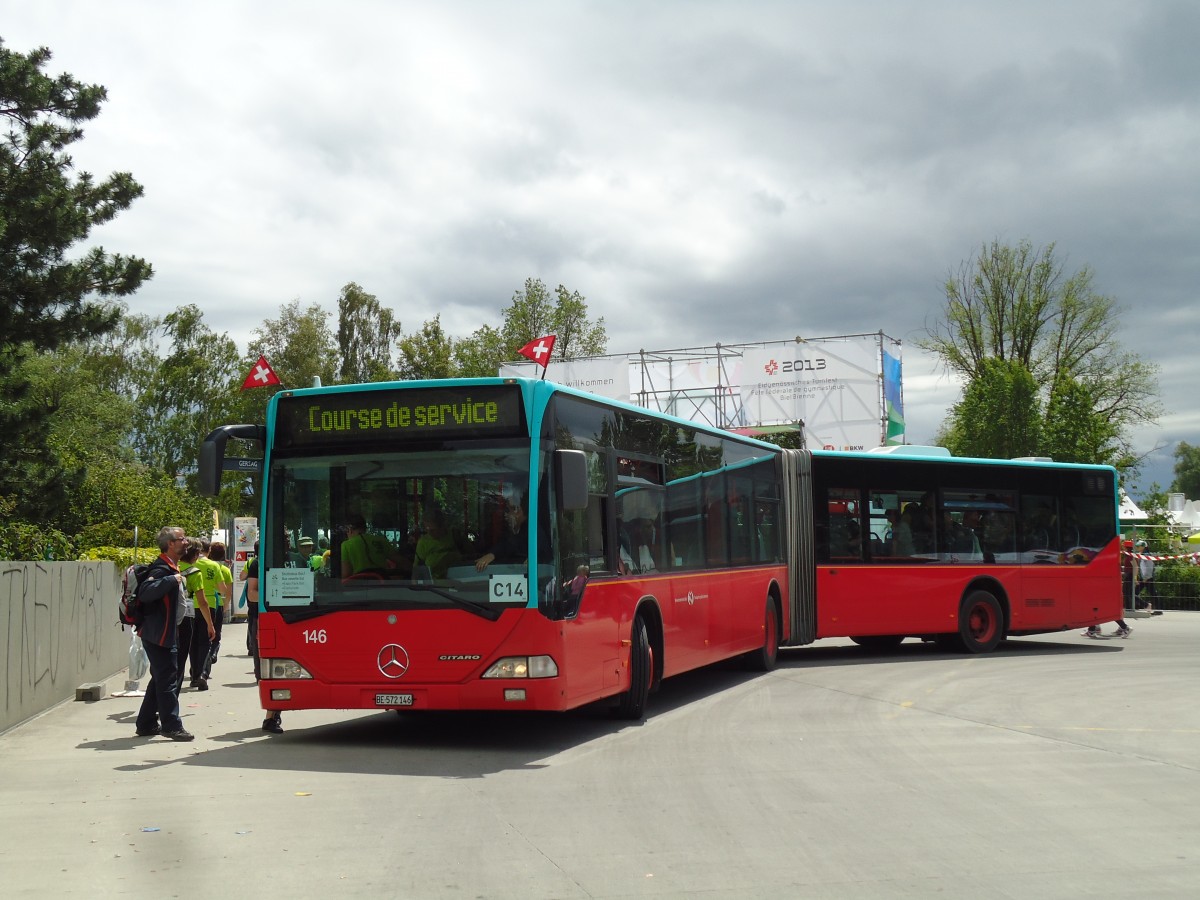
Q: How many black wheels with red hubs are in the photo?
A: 3